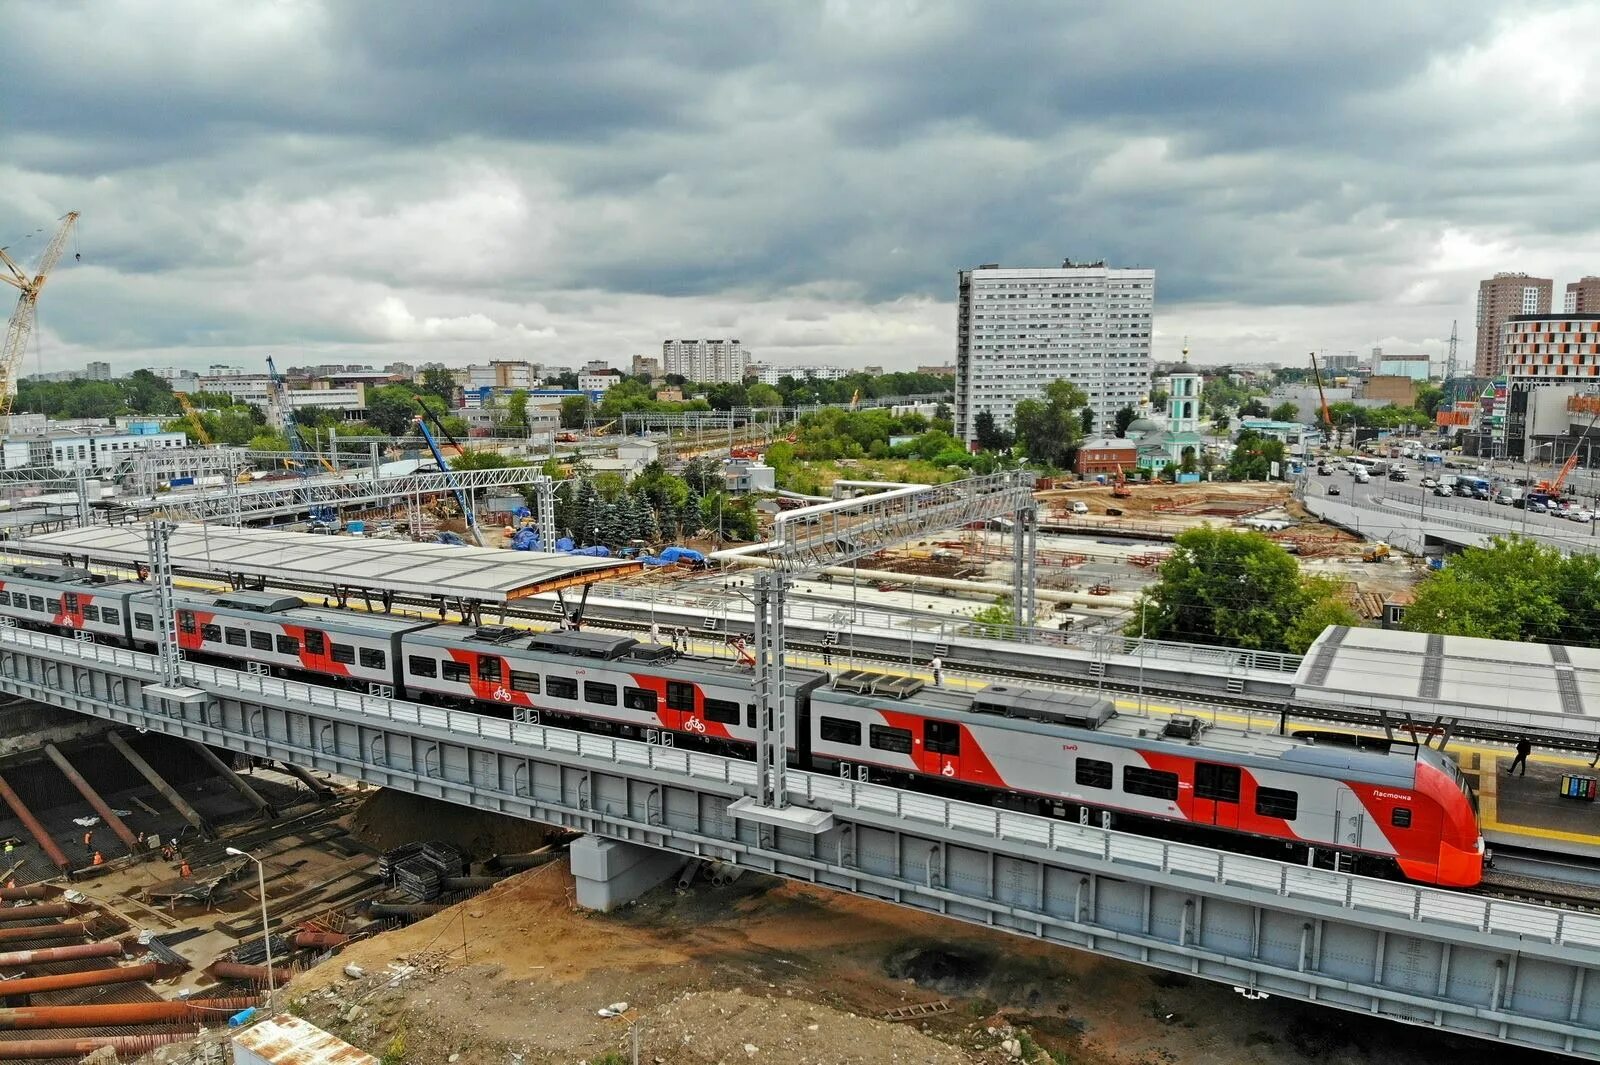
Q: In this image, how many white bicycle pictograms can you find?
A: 3